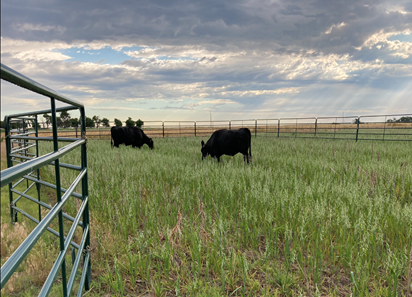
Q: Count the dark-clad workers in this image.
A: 0